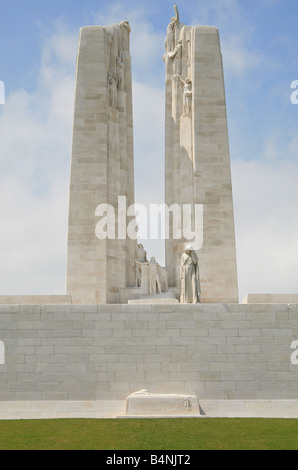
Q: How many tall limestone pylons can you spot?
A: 2